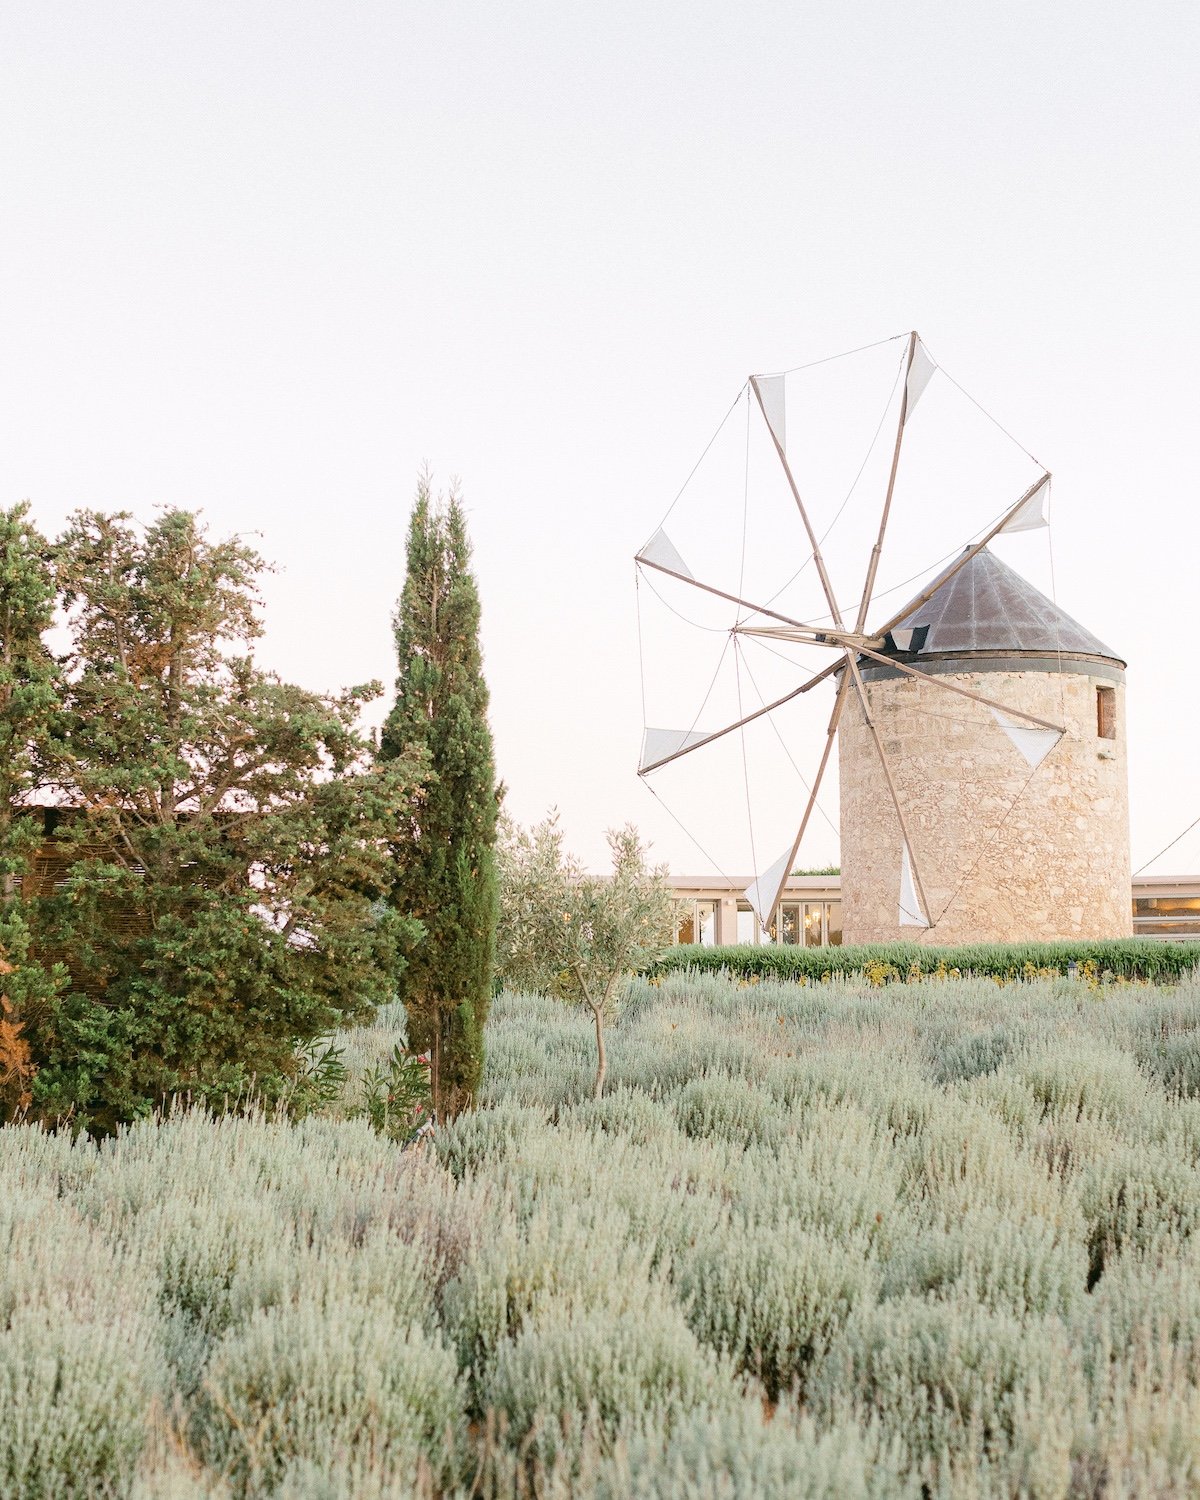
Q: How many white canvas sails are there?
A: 8